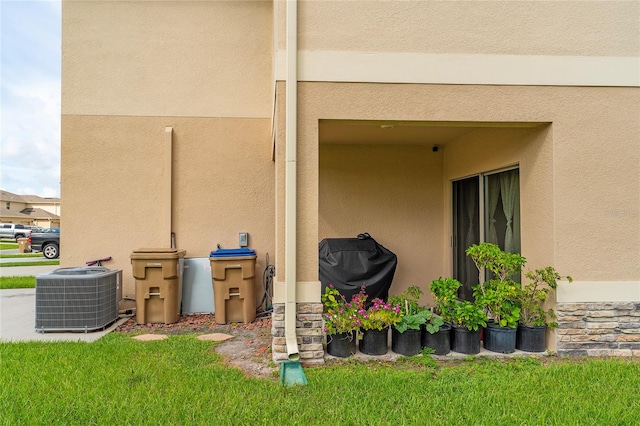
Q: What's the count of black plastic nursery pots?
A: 7